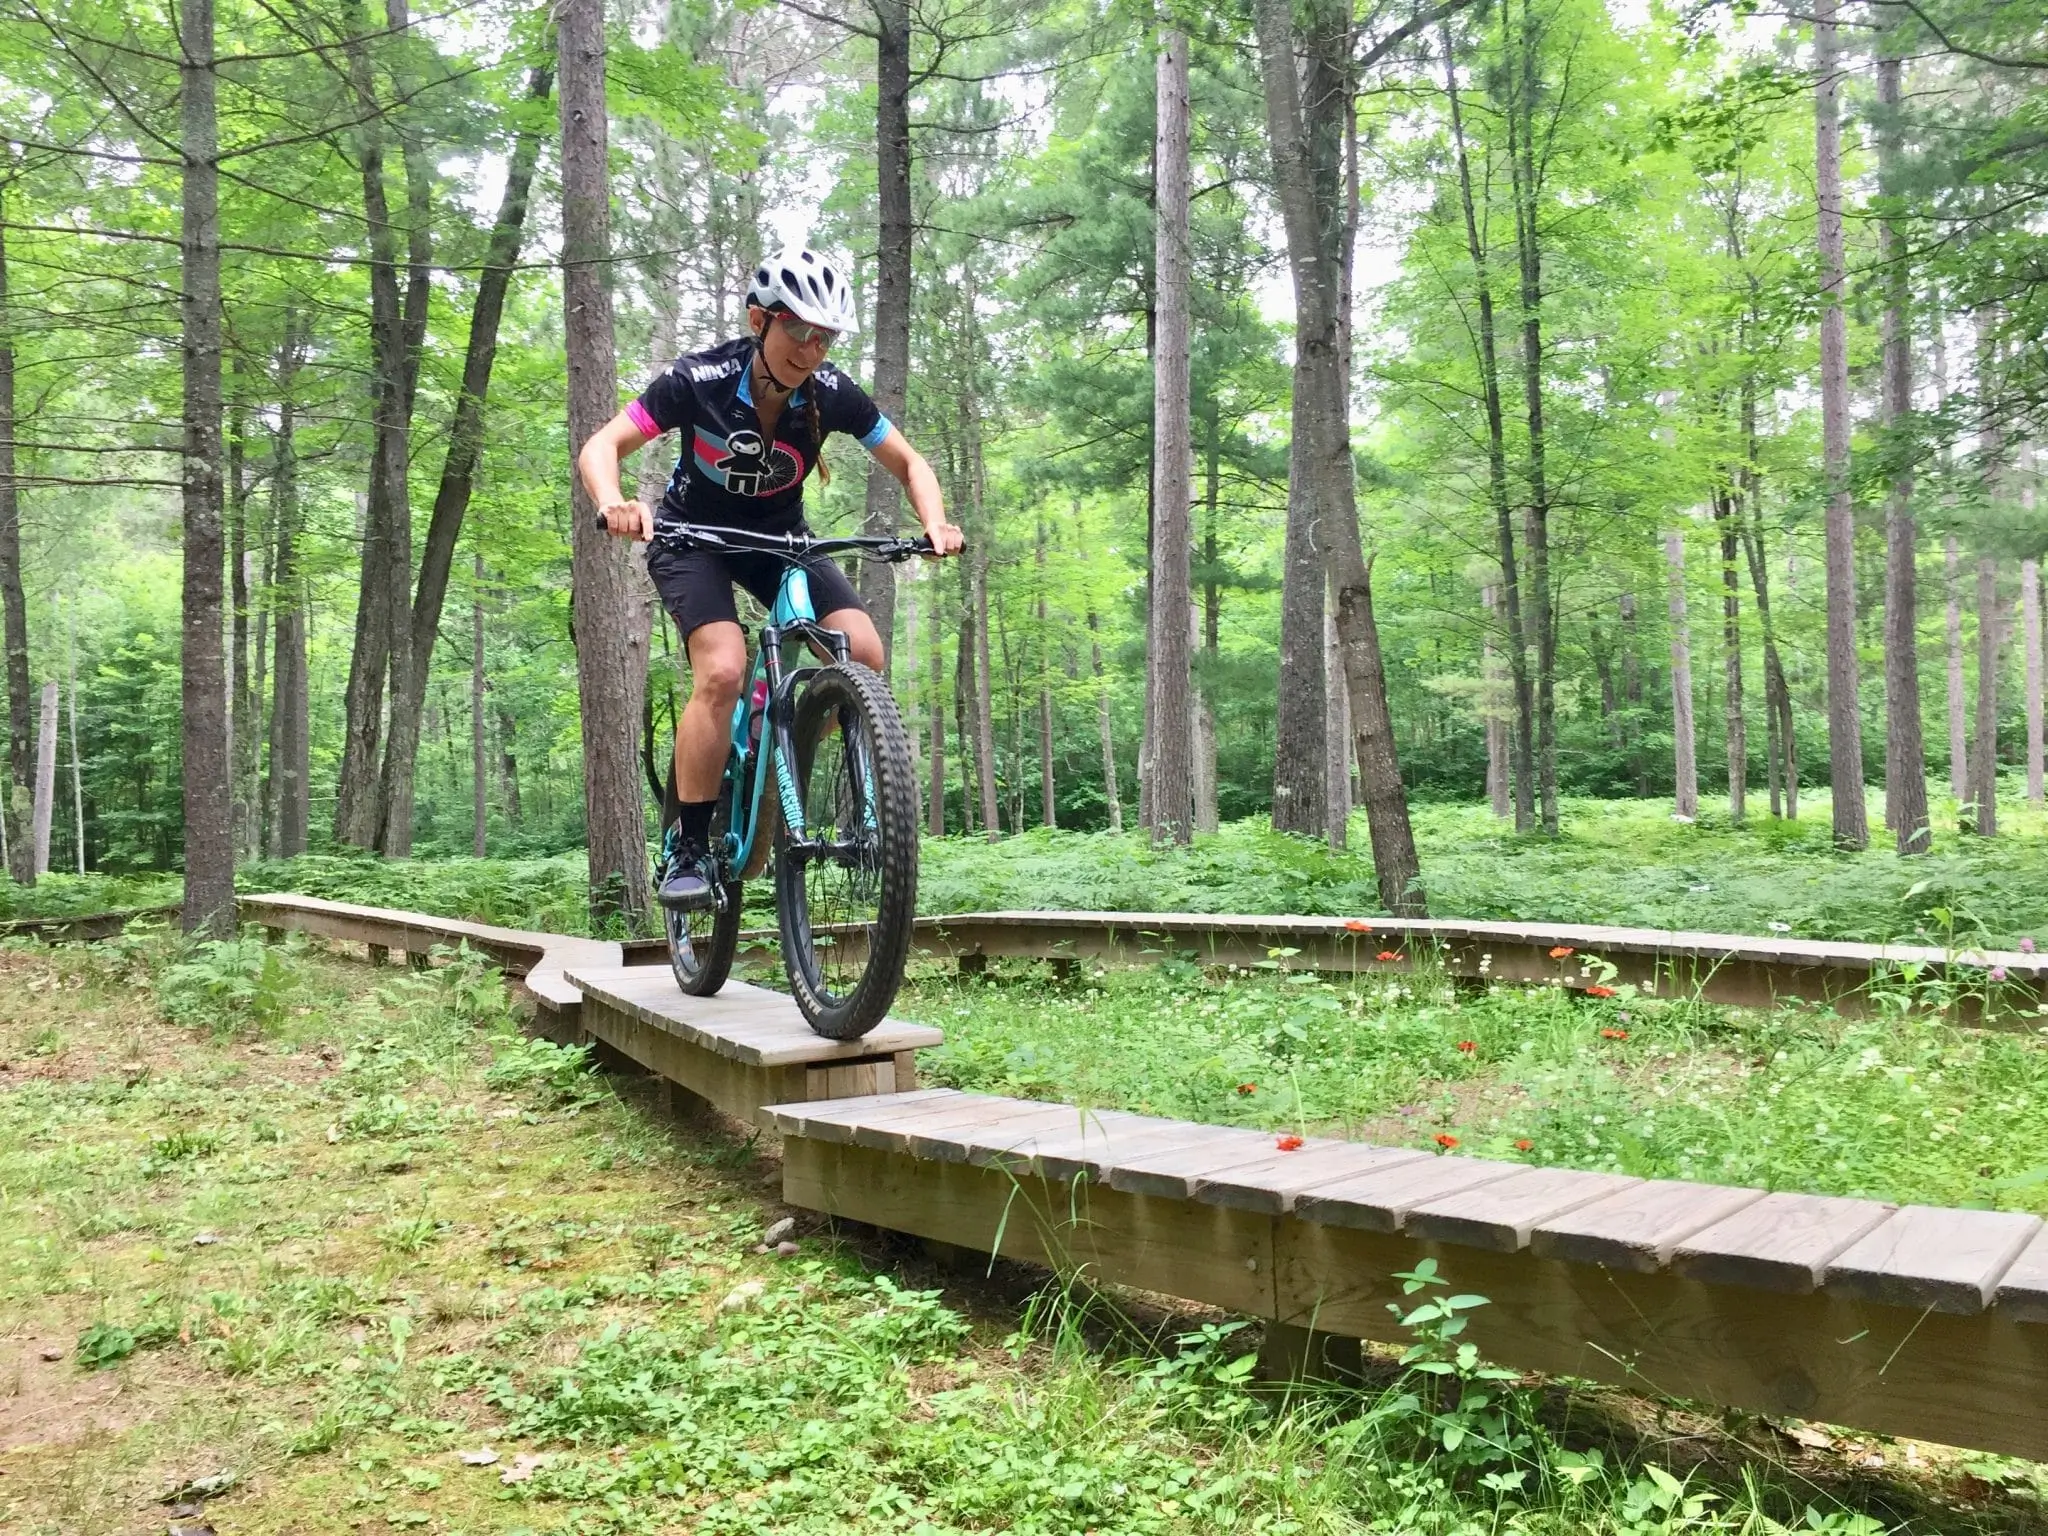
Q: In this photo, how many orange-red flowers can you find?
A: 10